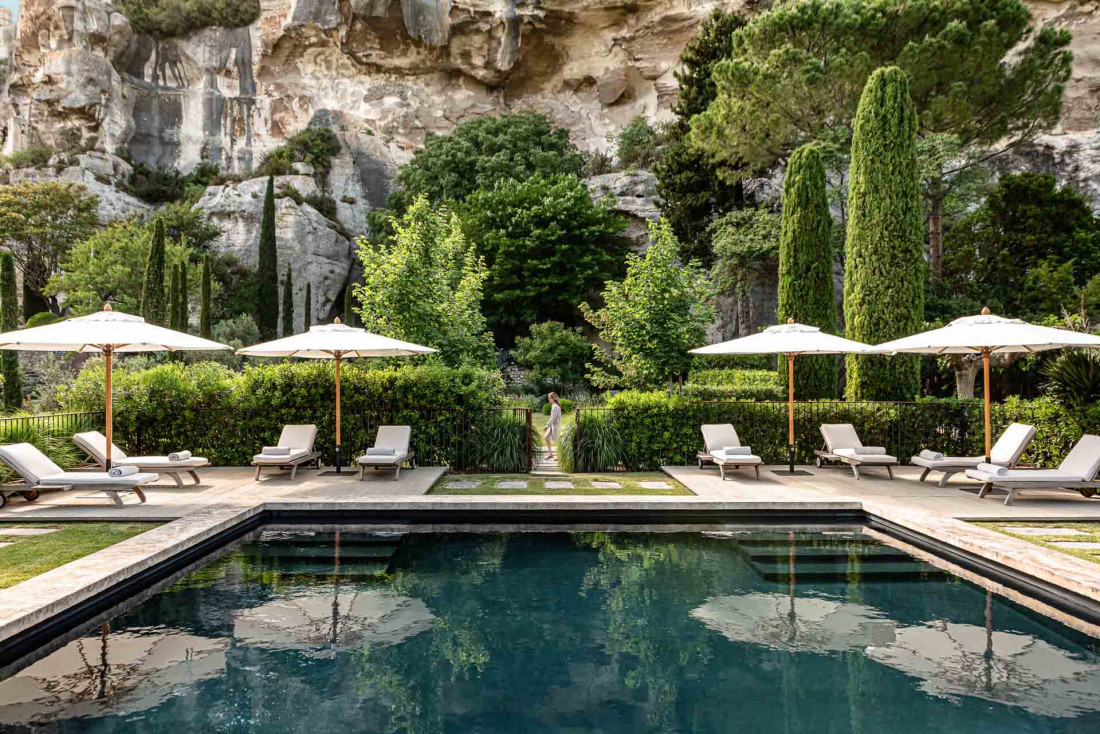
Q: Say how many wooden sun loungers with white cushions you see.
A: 8